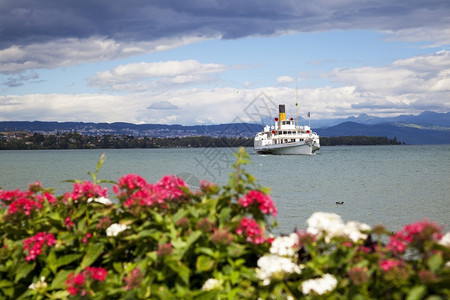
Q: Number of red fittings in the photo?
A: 4